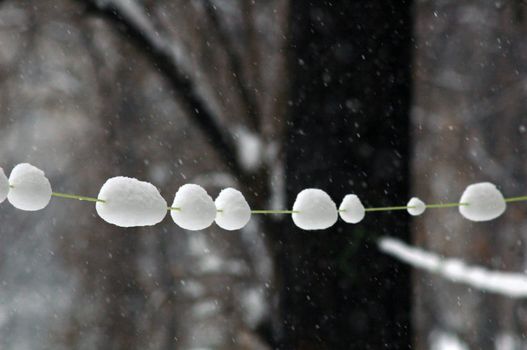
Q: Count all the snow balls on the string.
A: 9